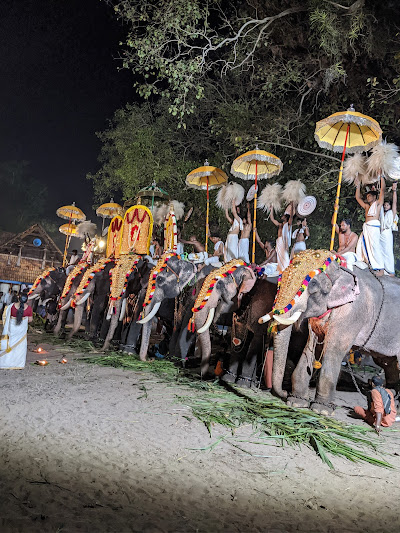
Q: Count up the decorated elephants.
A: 7